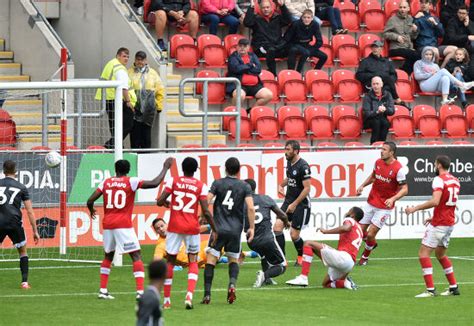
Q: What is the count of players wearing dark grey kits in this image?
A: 5